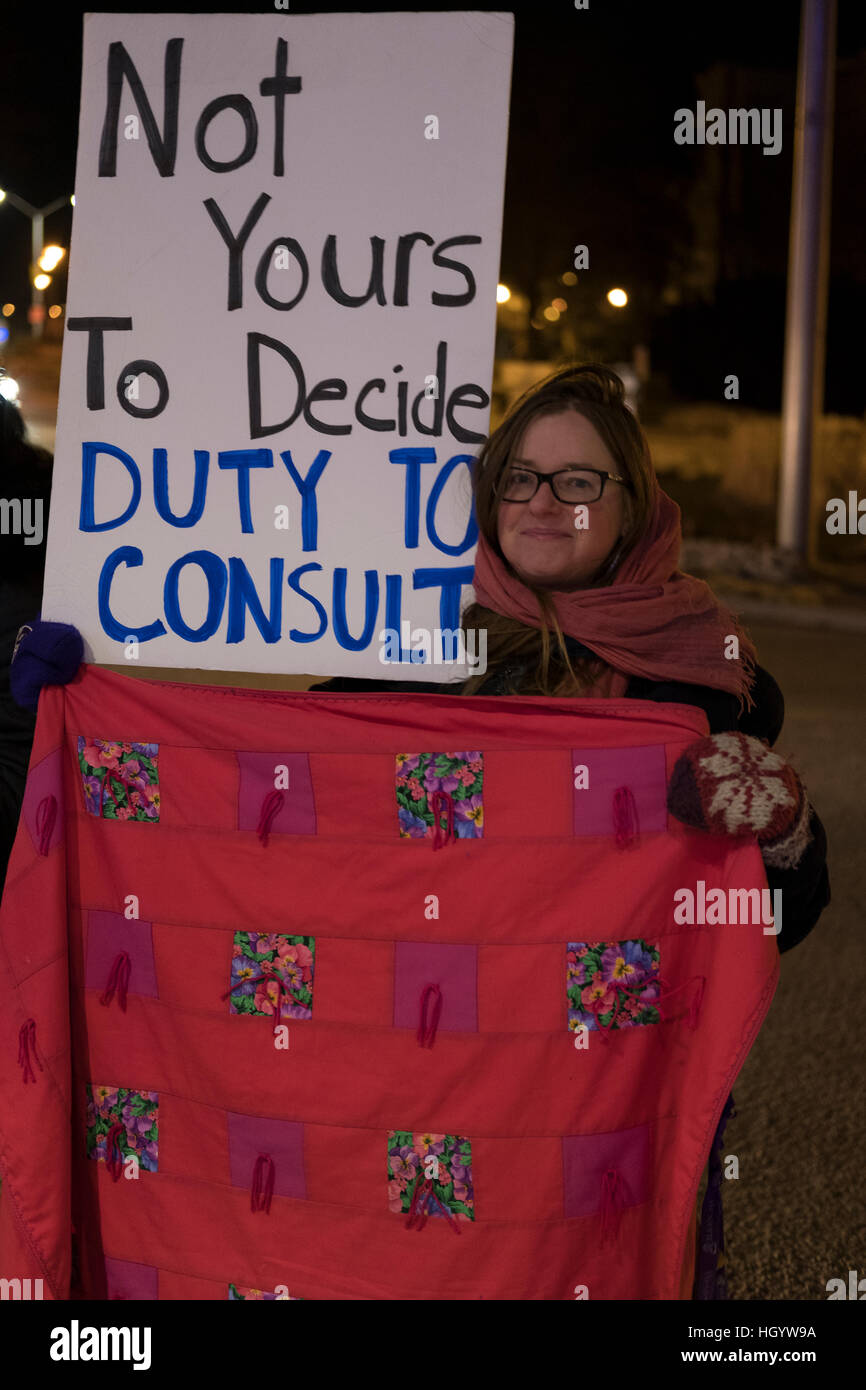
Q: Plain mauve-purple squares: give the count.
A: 8